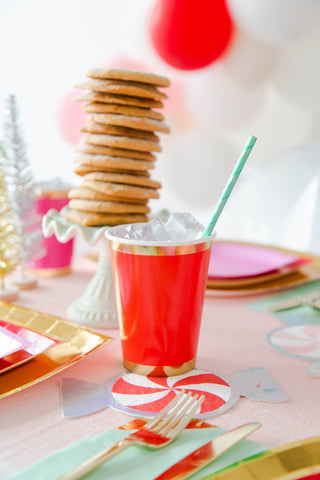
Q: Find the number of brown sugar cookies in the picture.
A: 15